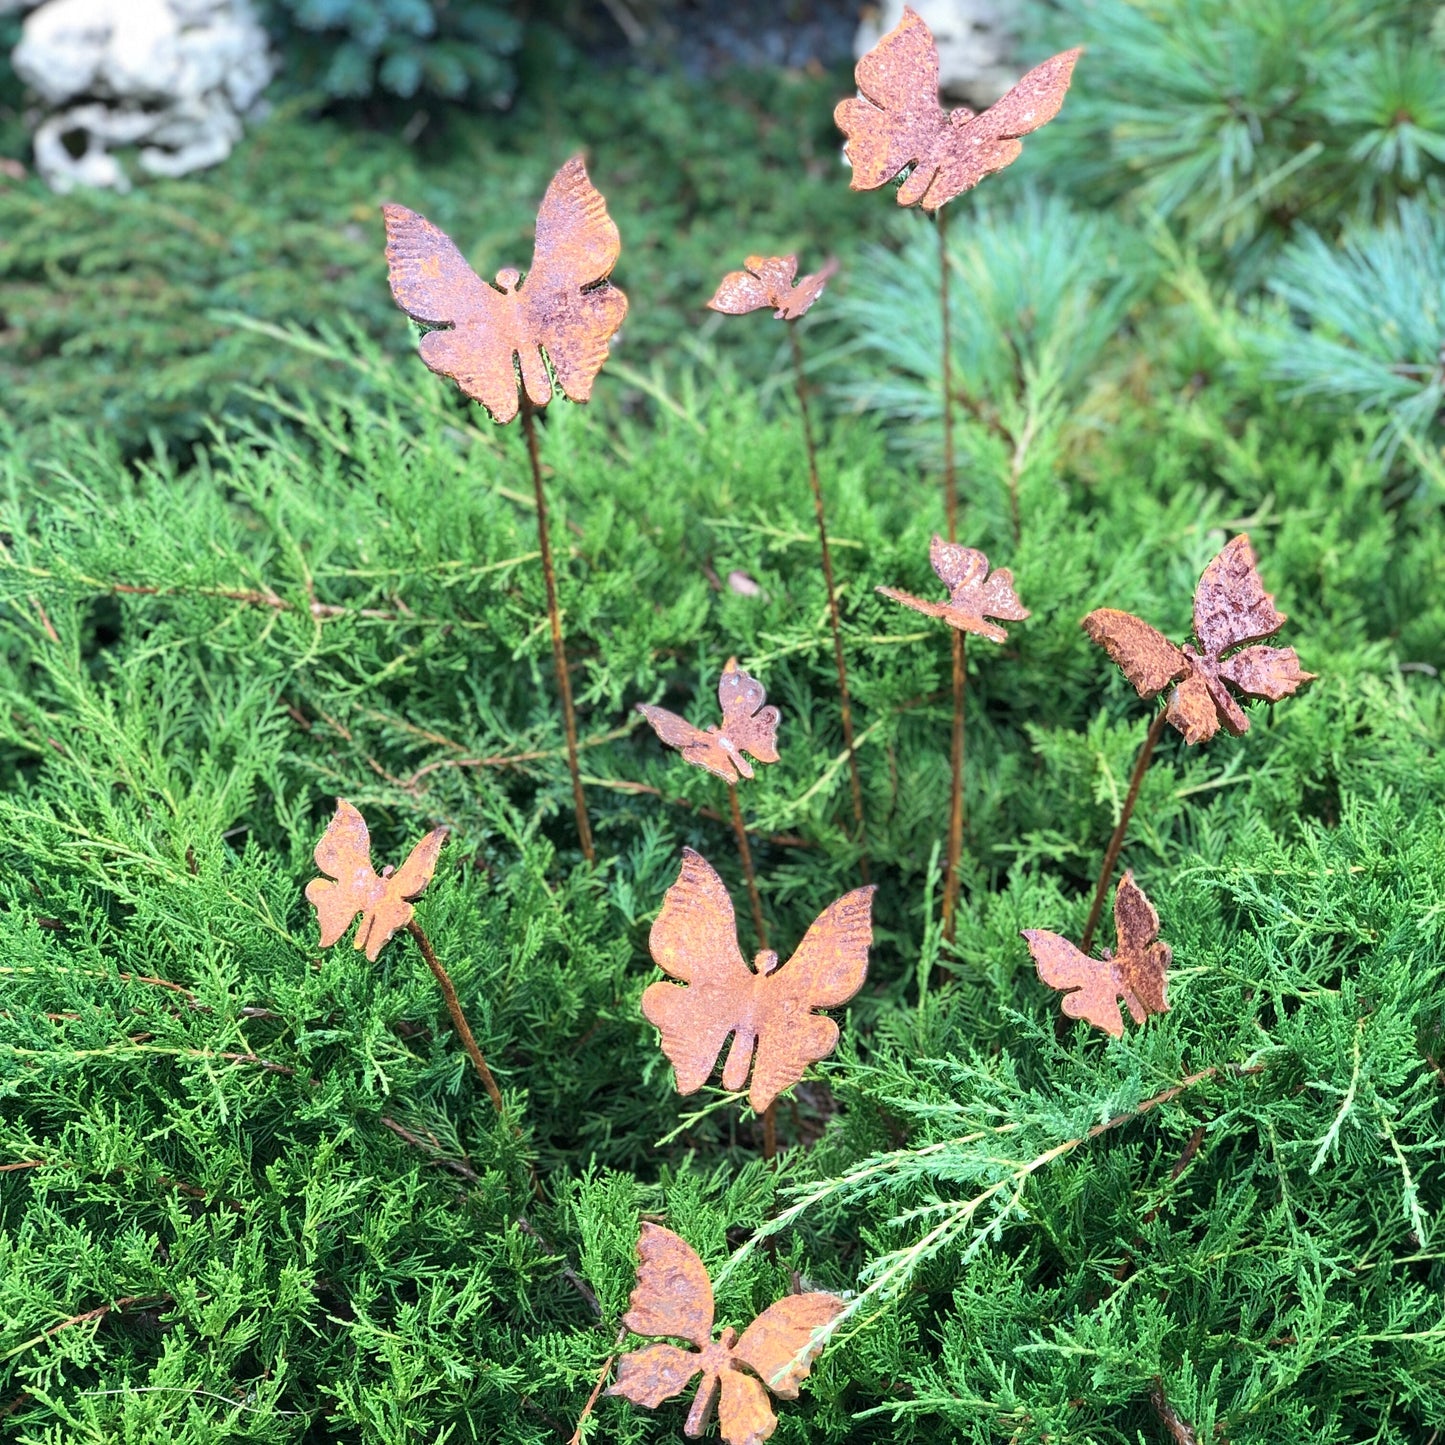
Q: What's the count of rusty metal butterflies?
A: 10